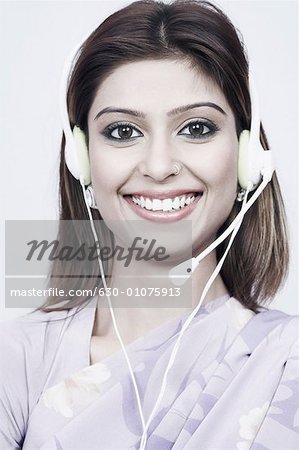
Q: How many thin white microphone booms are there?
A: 1